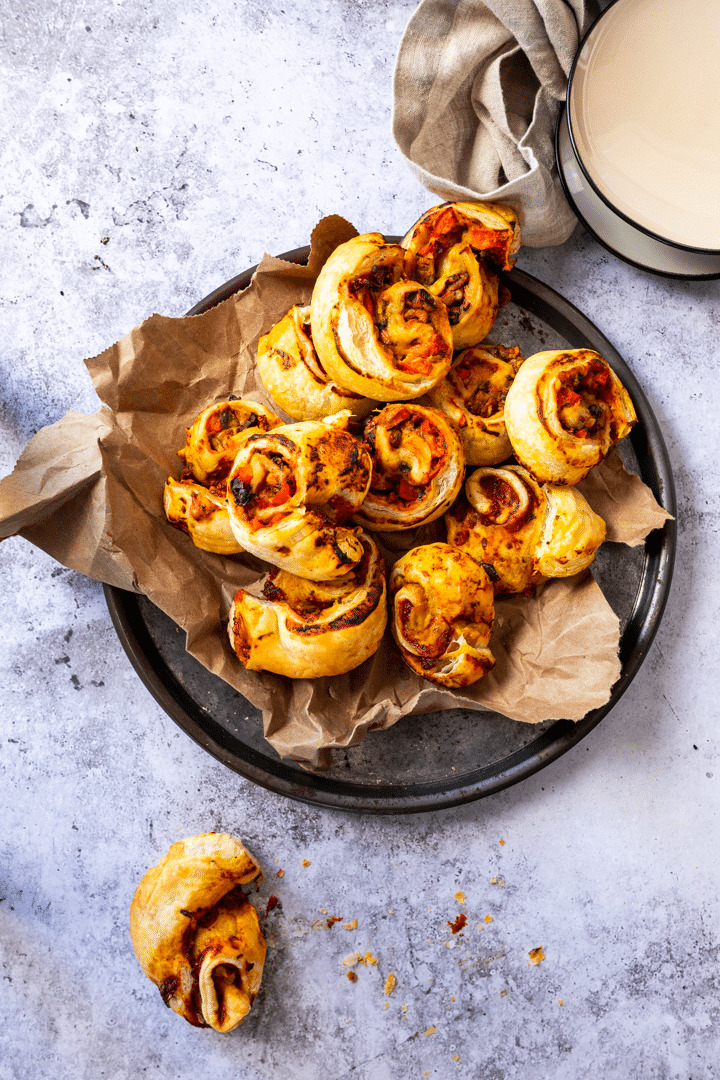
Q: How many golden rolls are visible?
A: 12